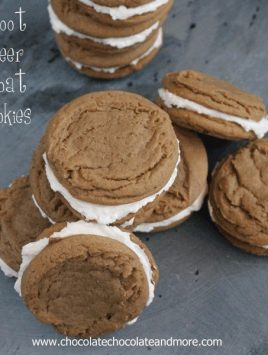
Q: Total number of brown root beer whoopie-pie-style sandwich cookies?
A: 10